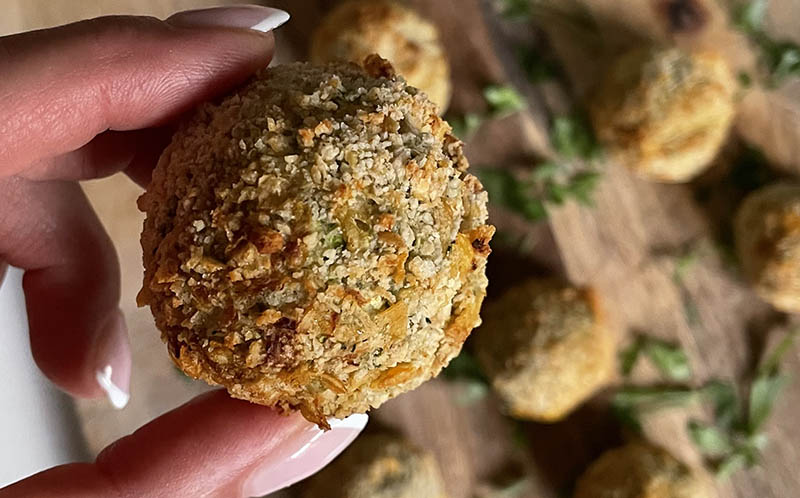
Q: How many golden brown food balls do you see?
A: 7